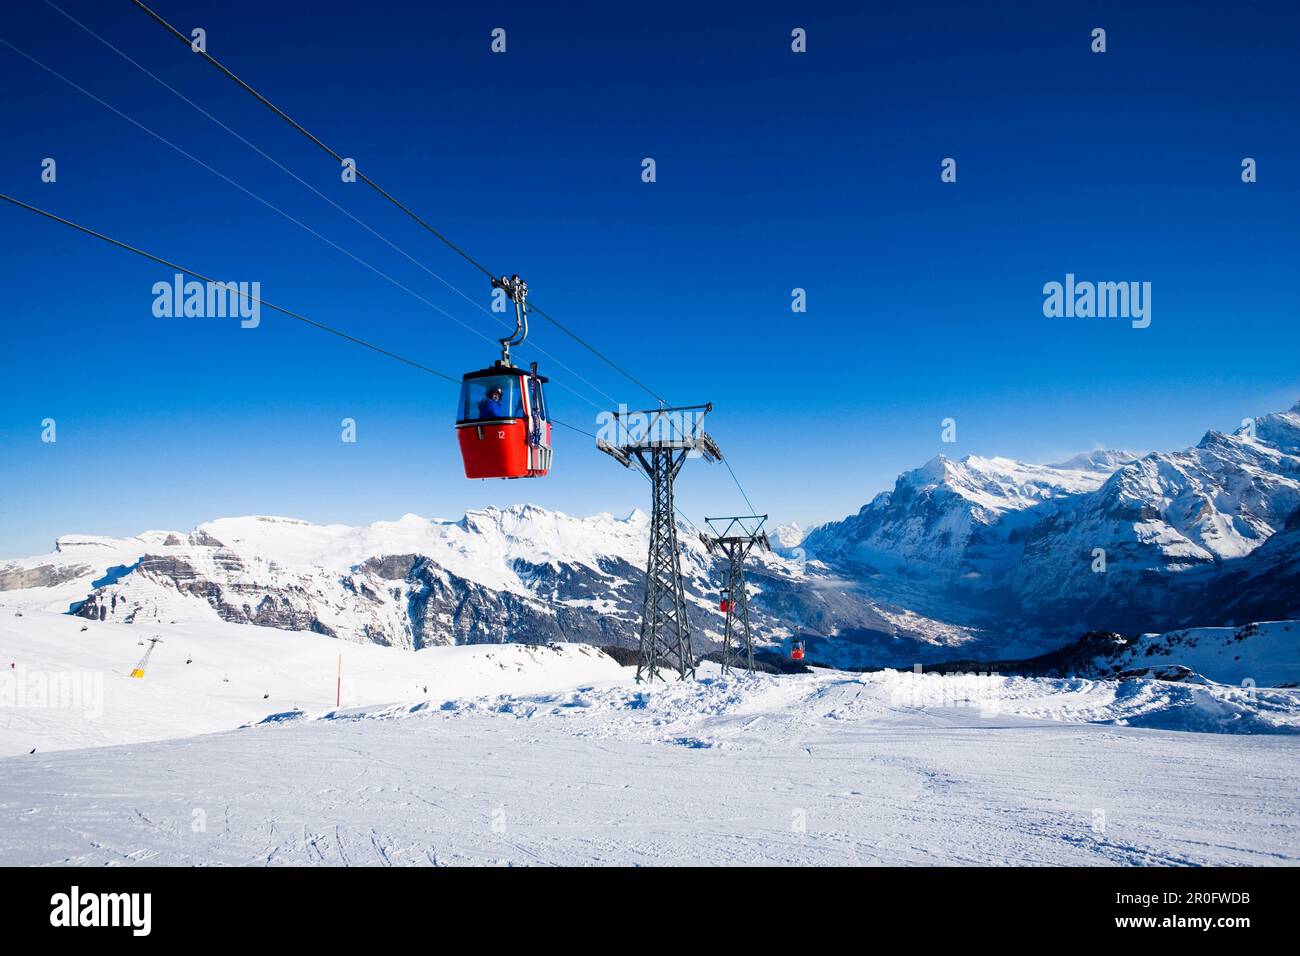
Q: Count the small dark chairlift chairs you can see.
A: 7